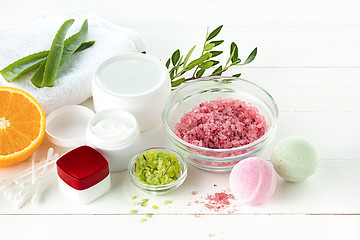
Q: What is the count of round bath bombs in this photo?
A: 2